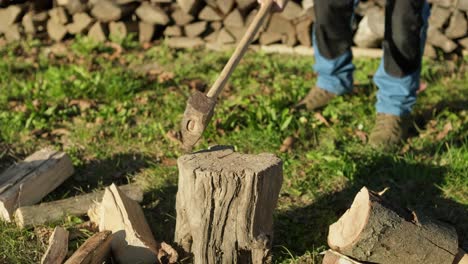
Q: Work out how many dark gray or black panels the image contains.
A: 2